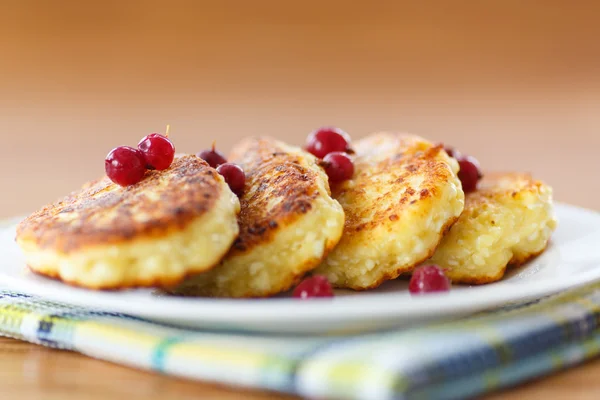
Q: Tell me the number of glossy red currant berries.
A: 10